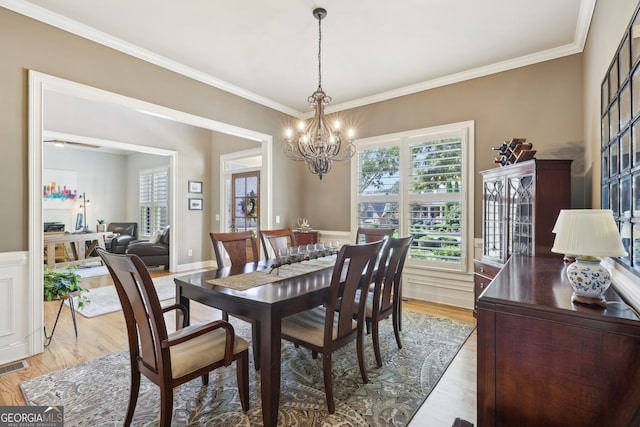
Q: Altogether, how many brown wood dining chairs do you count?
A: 6